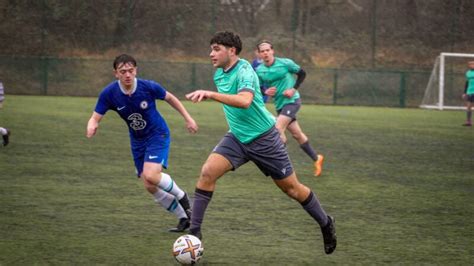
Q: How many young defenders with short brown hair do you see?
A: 1